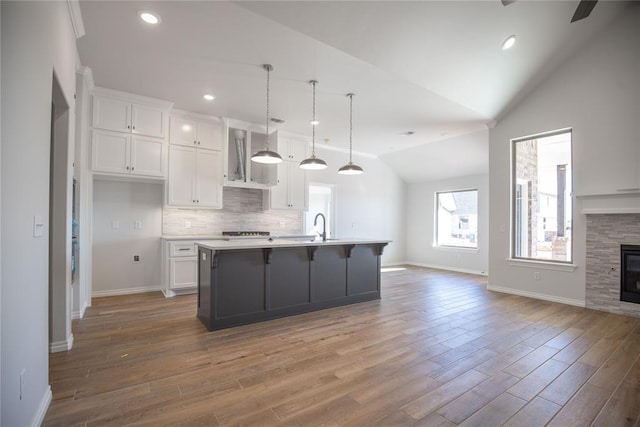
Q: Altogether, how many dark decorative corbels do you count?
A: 5